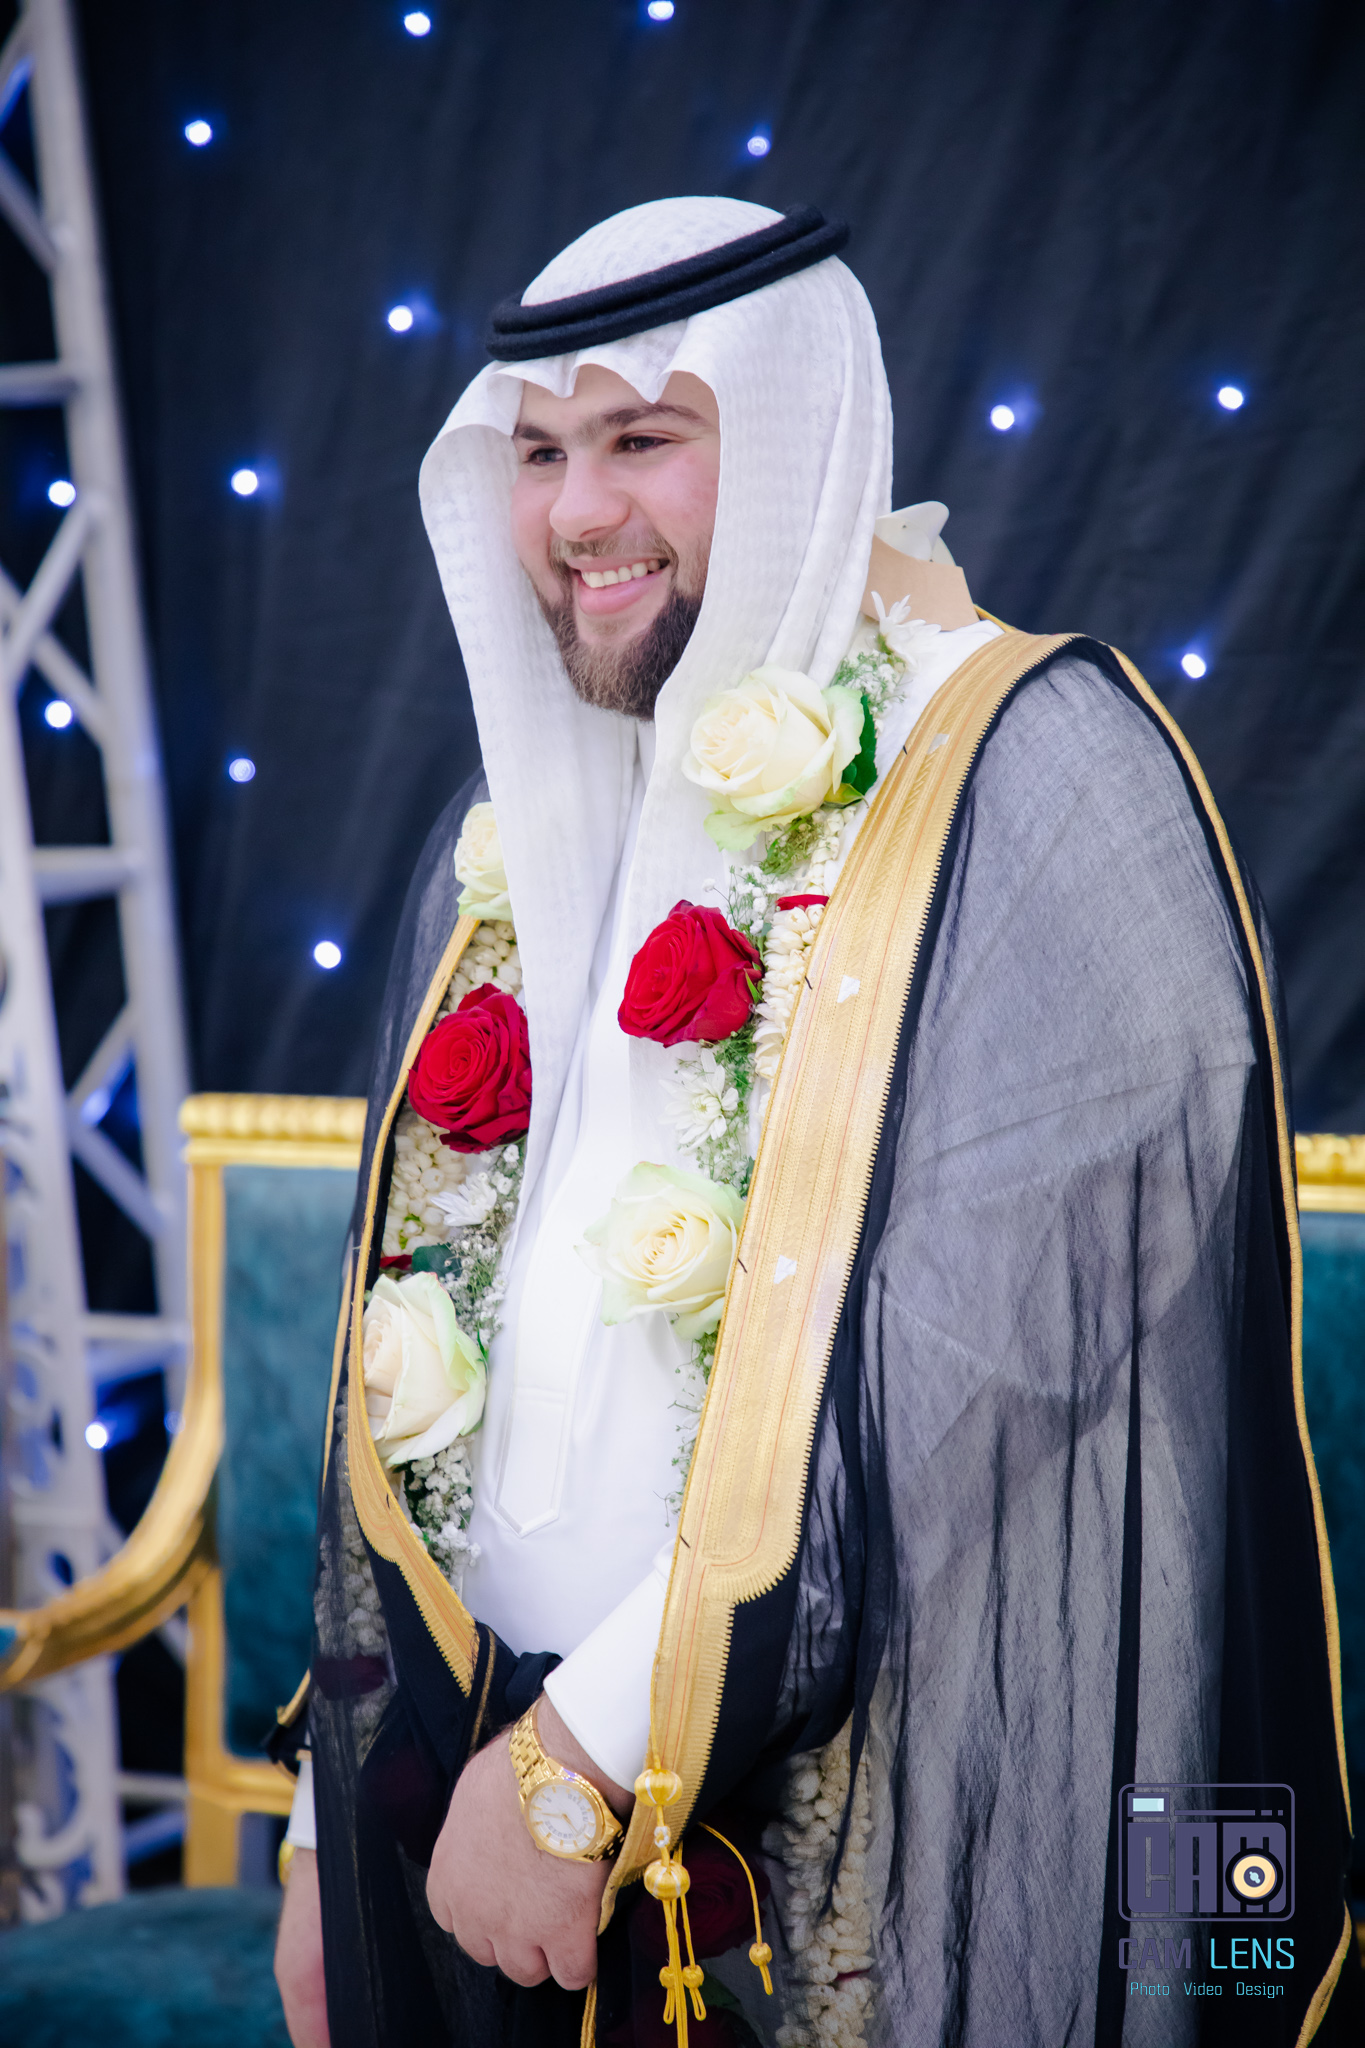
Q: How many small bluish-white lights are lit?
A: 14